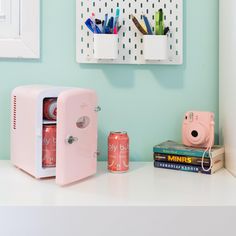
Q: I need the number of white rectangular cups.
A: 2